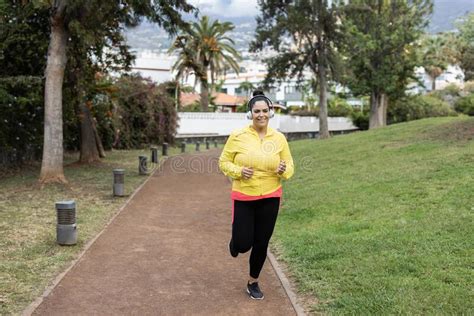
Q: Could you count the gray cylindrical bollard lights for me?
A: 9